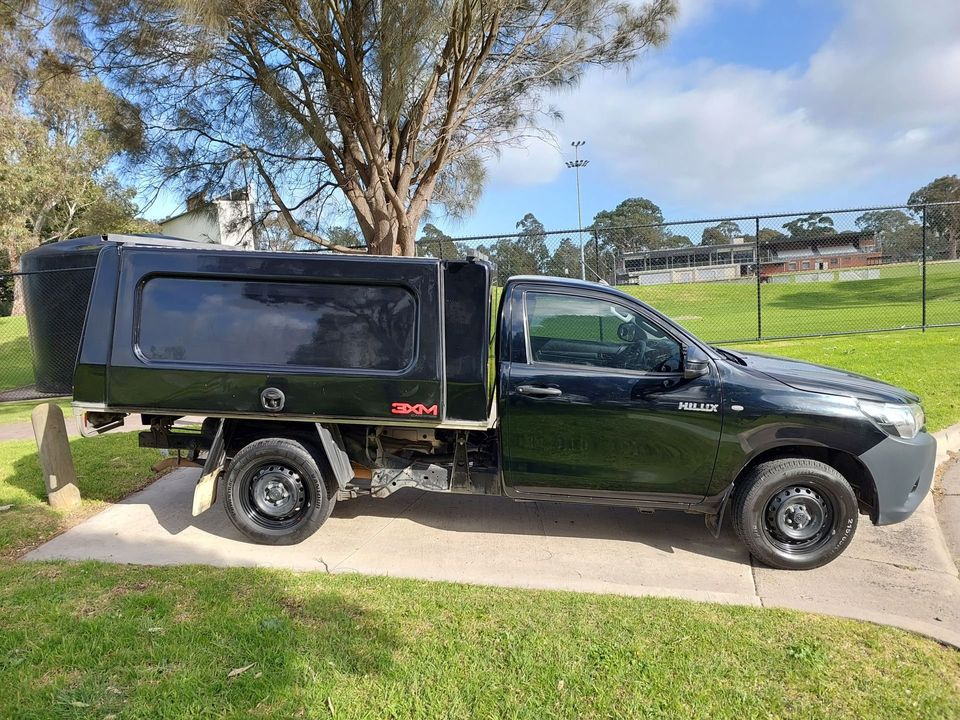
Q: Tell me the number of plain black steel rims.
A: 2